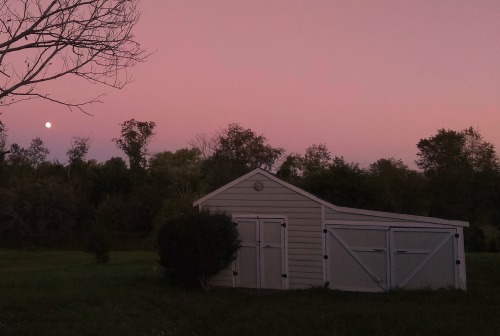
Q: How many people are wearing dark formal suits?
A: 0